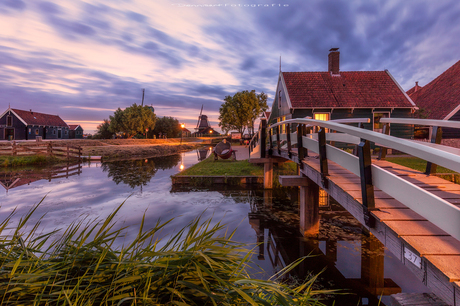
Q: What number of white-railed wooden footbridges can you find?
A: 1